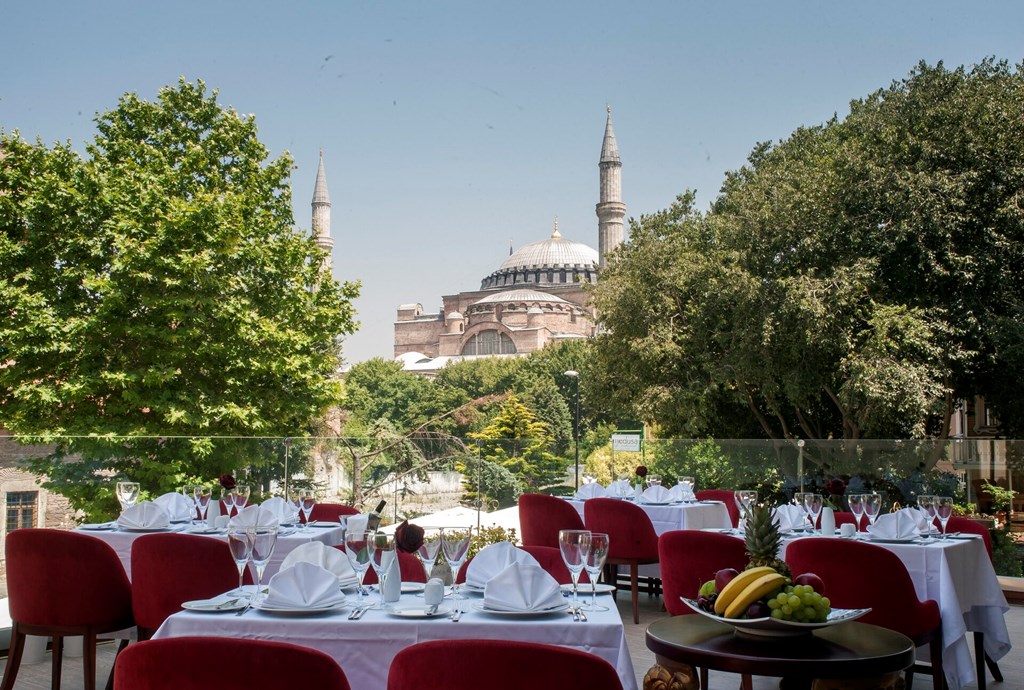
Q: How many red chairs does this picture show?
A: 15